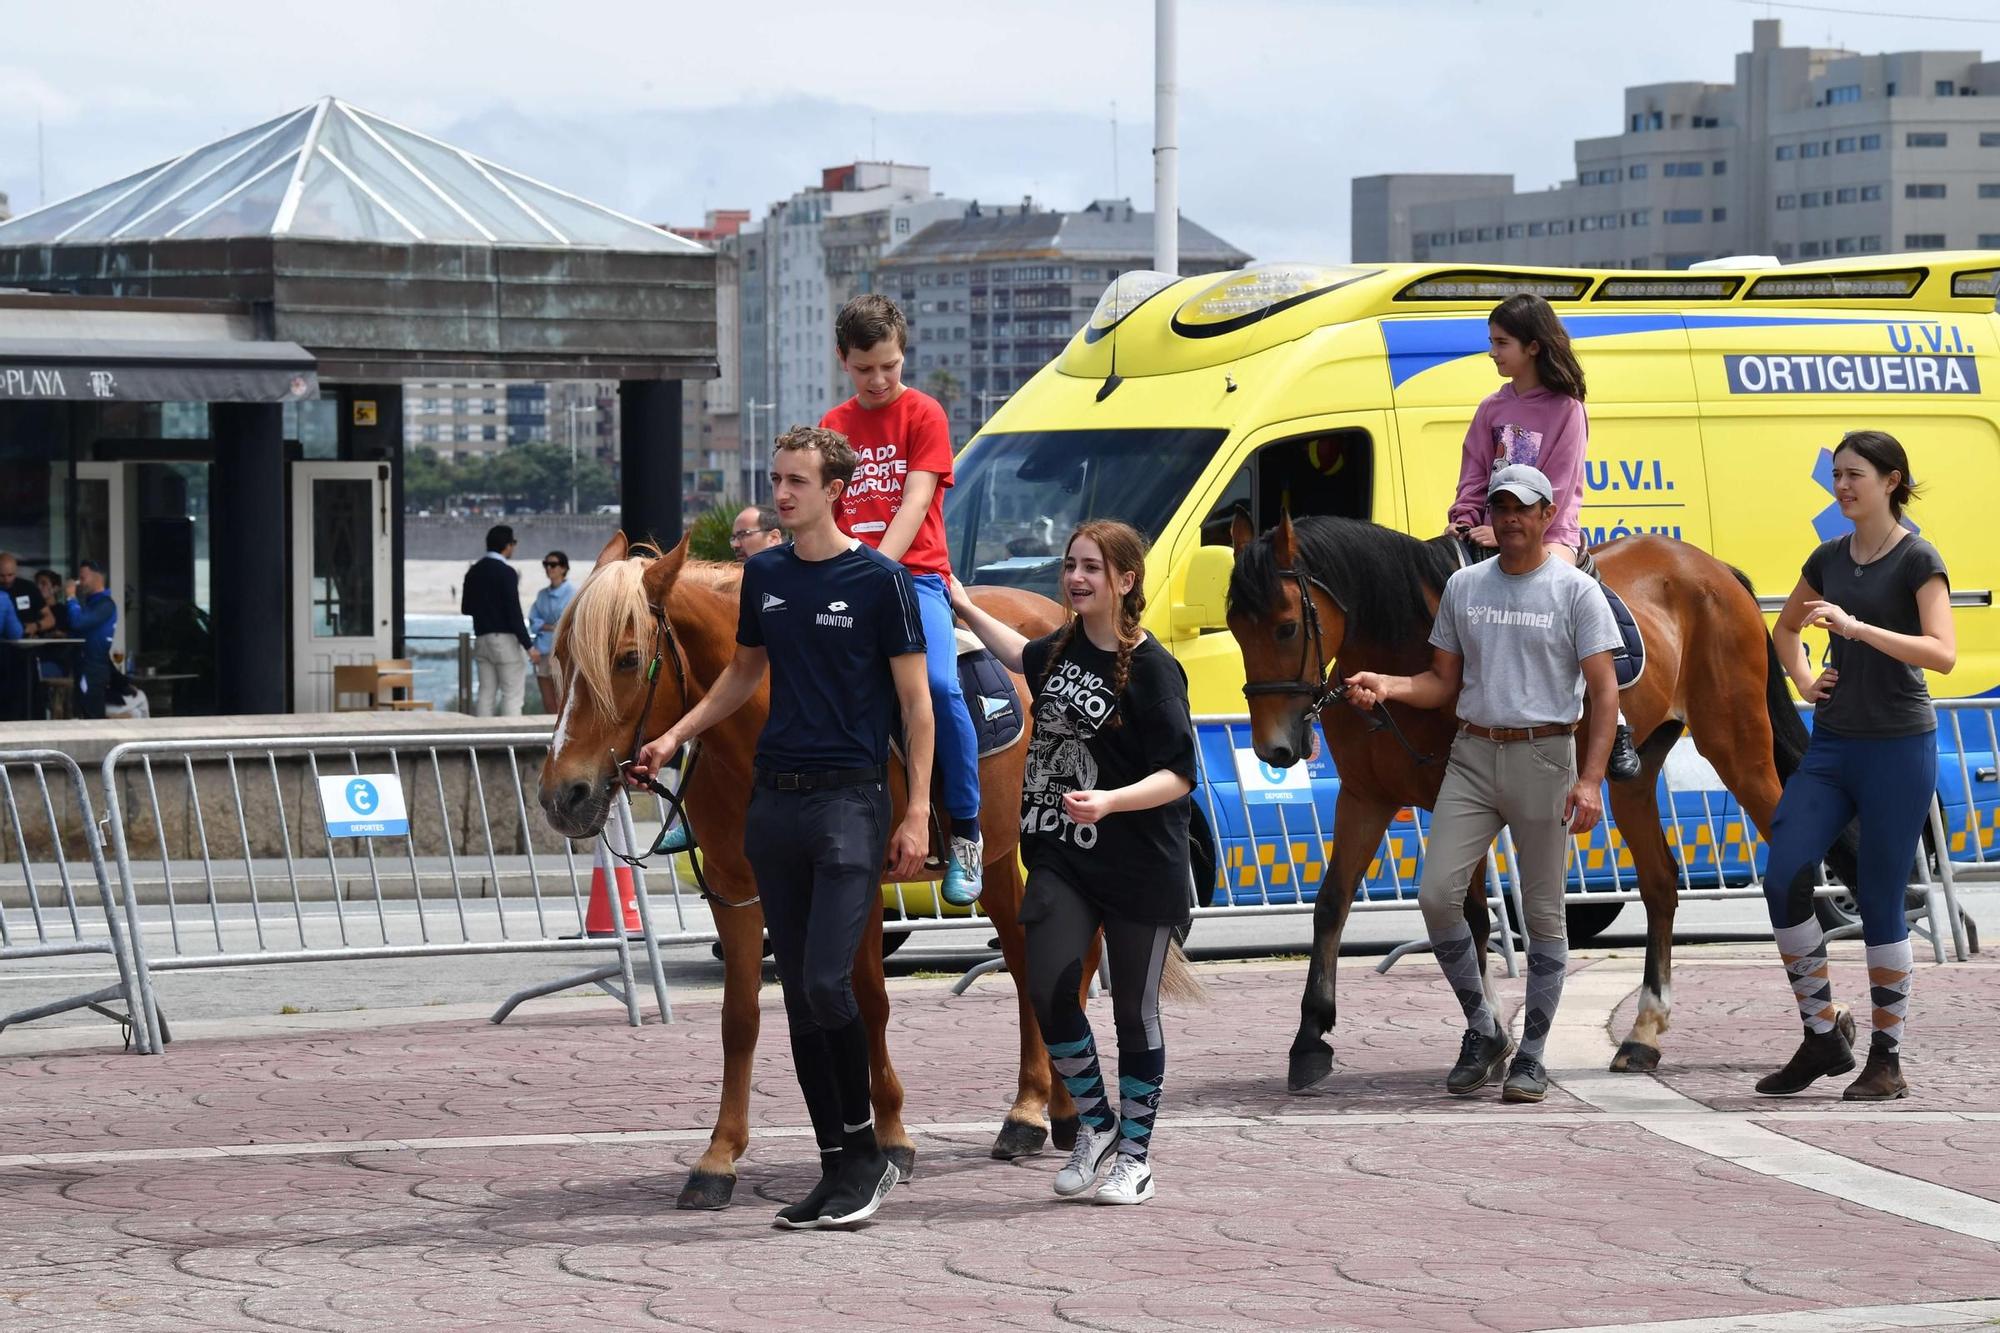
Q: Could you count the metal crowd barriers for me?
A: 6